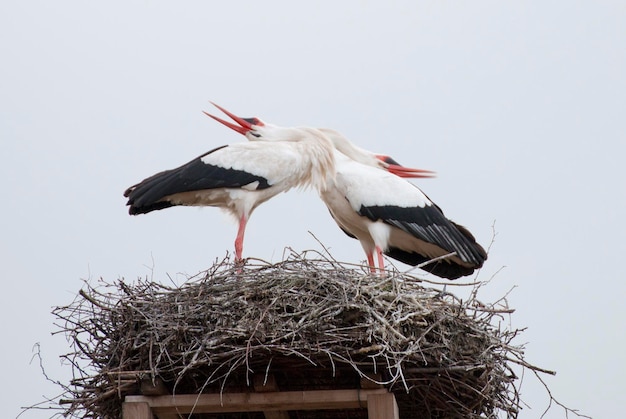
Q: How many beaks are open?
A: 2